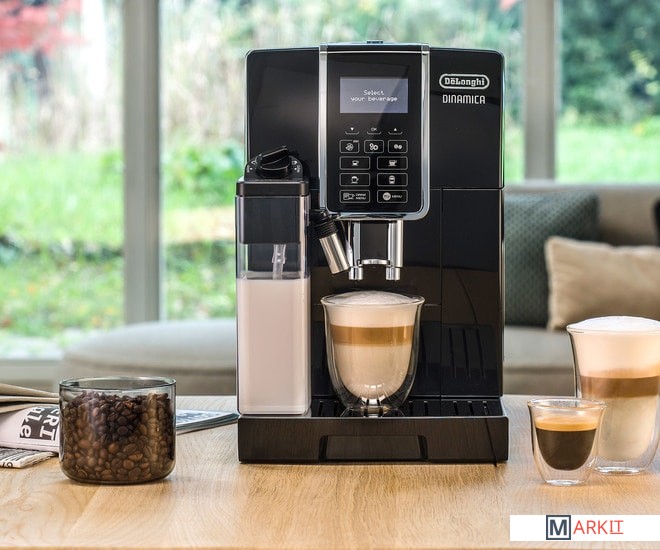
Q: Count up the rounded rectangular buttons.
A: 9